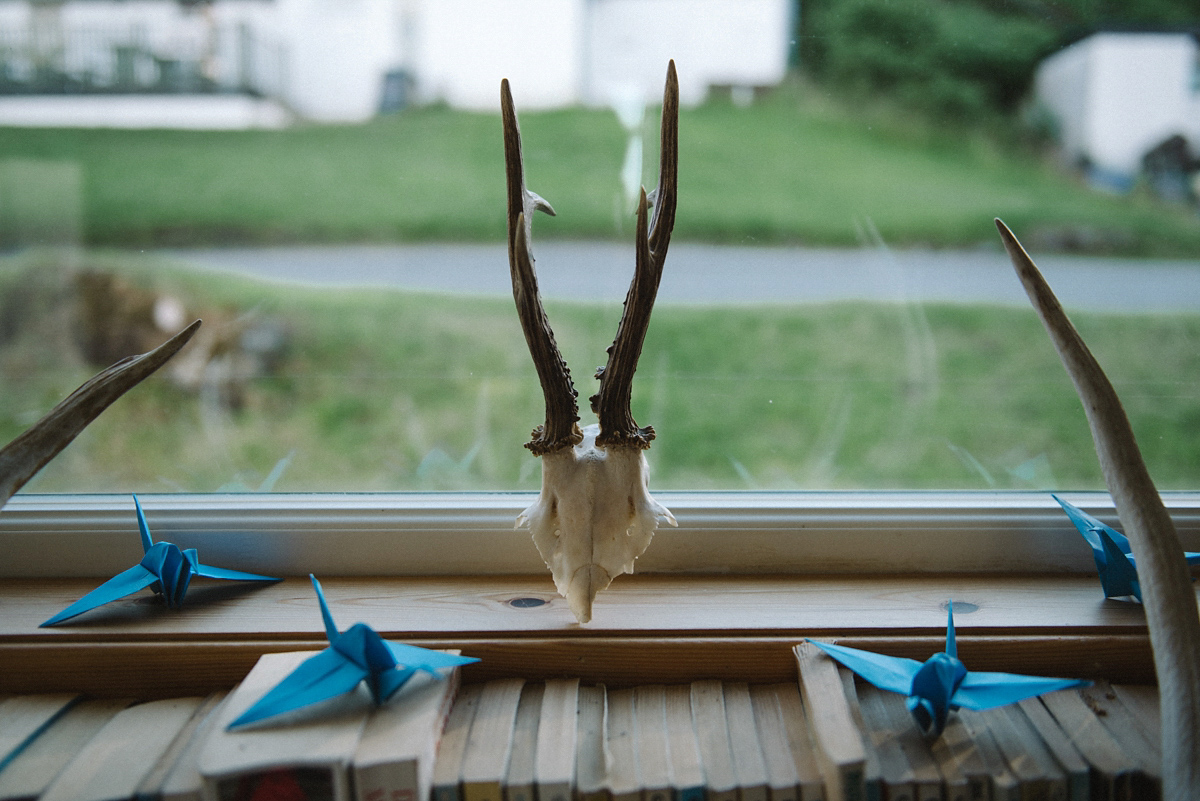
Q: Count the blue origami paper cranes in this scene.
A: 4